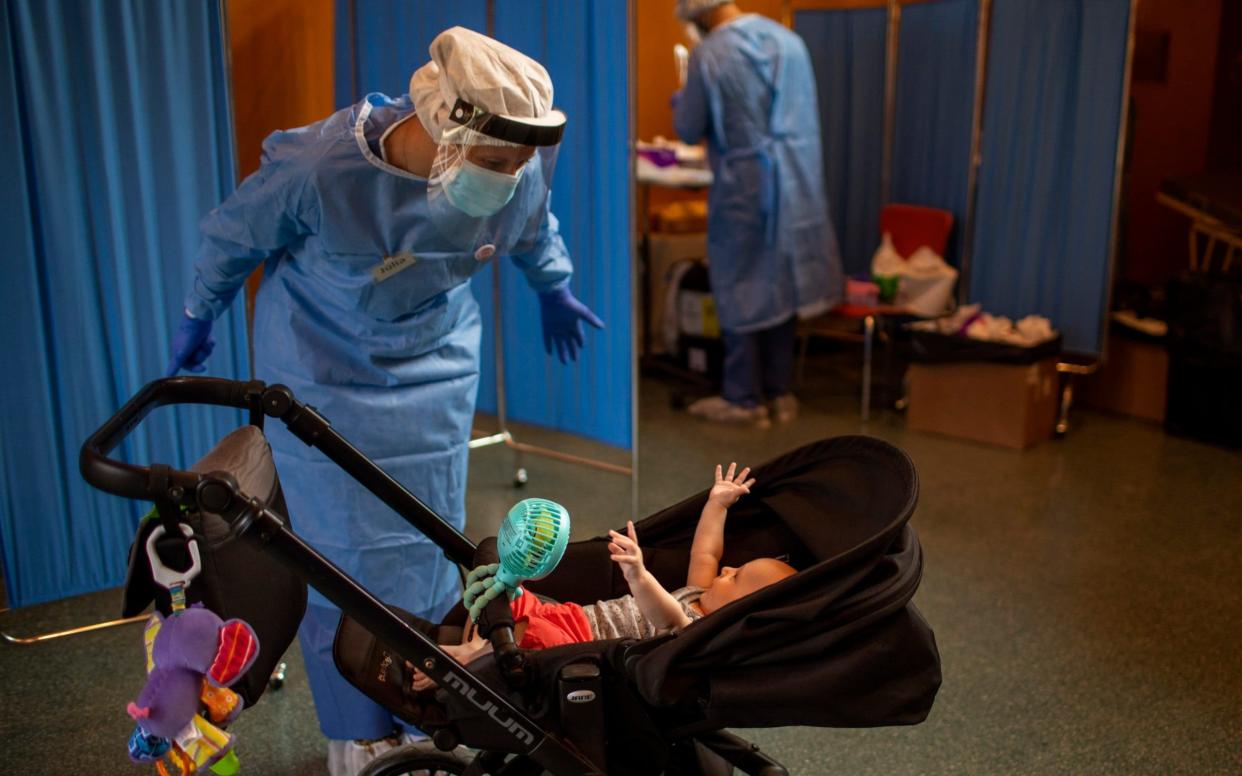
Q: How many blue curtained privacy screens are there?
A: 3